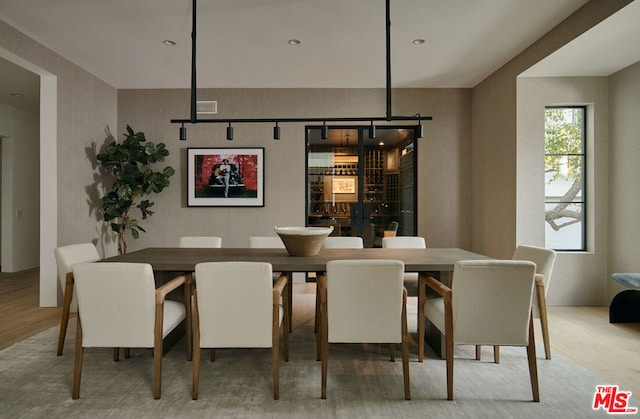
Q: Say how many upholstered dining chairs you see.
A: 10